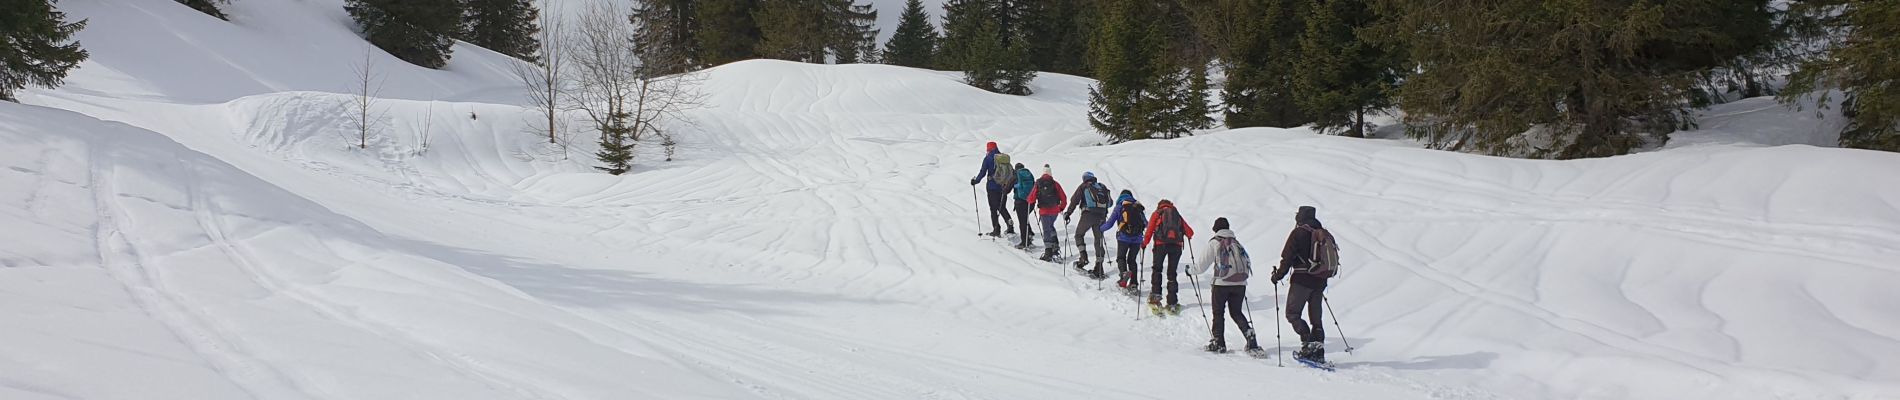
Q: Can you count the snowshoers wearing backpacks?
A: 8